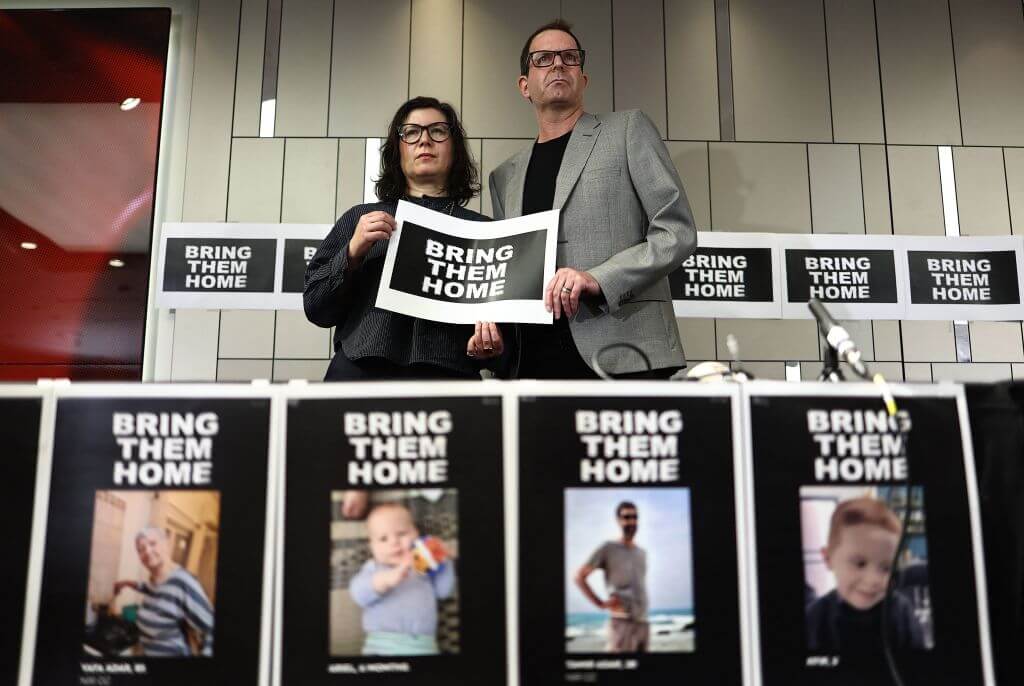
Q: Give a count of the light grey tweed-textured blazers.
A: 1